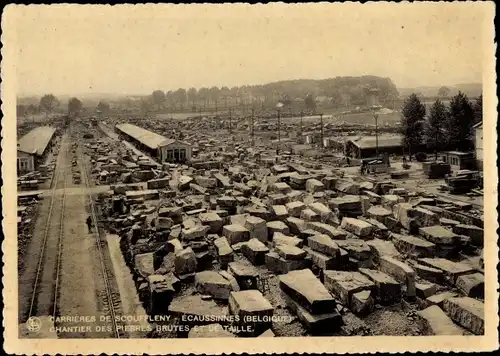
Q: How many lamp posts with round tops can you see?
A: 2